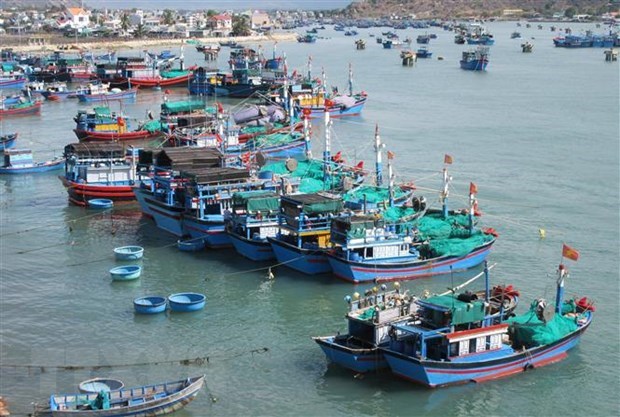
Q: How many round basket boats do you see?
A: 7